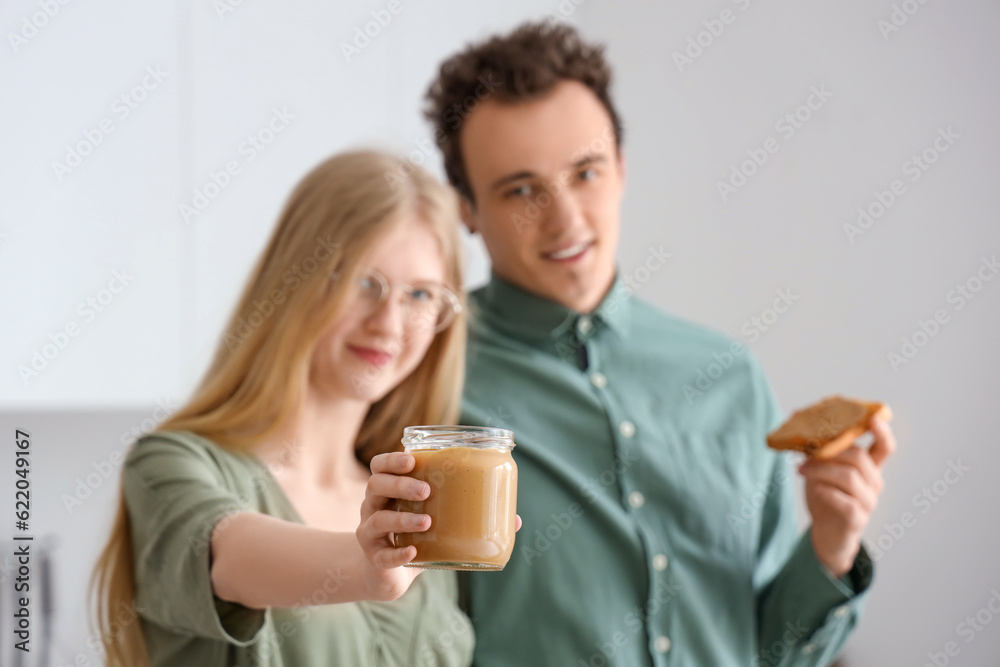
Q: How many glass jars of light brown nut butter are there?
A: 1